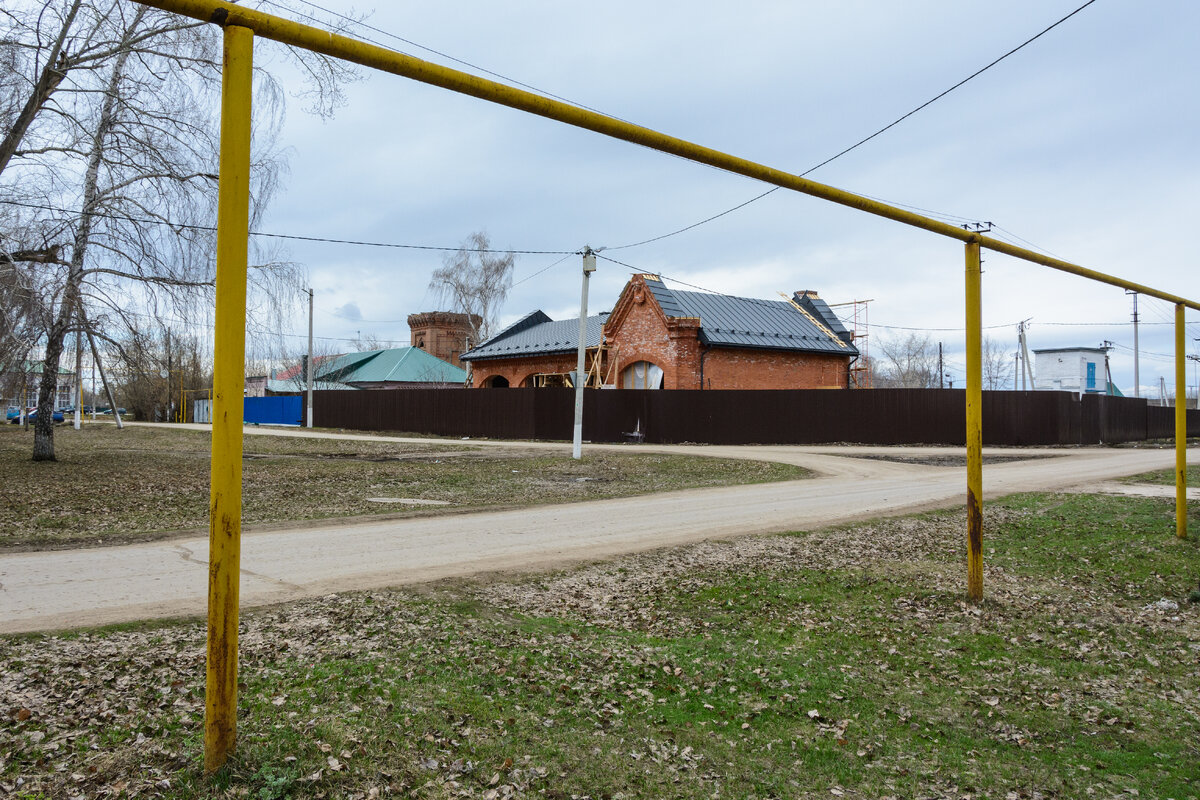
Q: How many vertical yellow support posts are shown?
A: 3